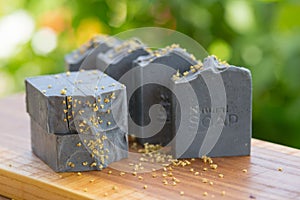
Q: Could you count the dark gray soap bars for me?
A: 6